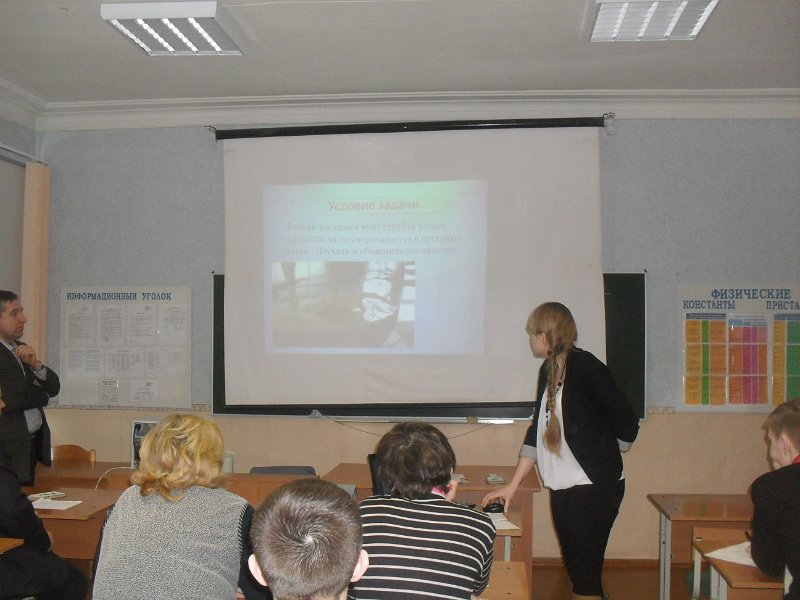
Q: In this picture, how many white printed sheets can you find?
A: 9